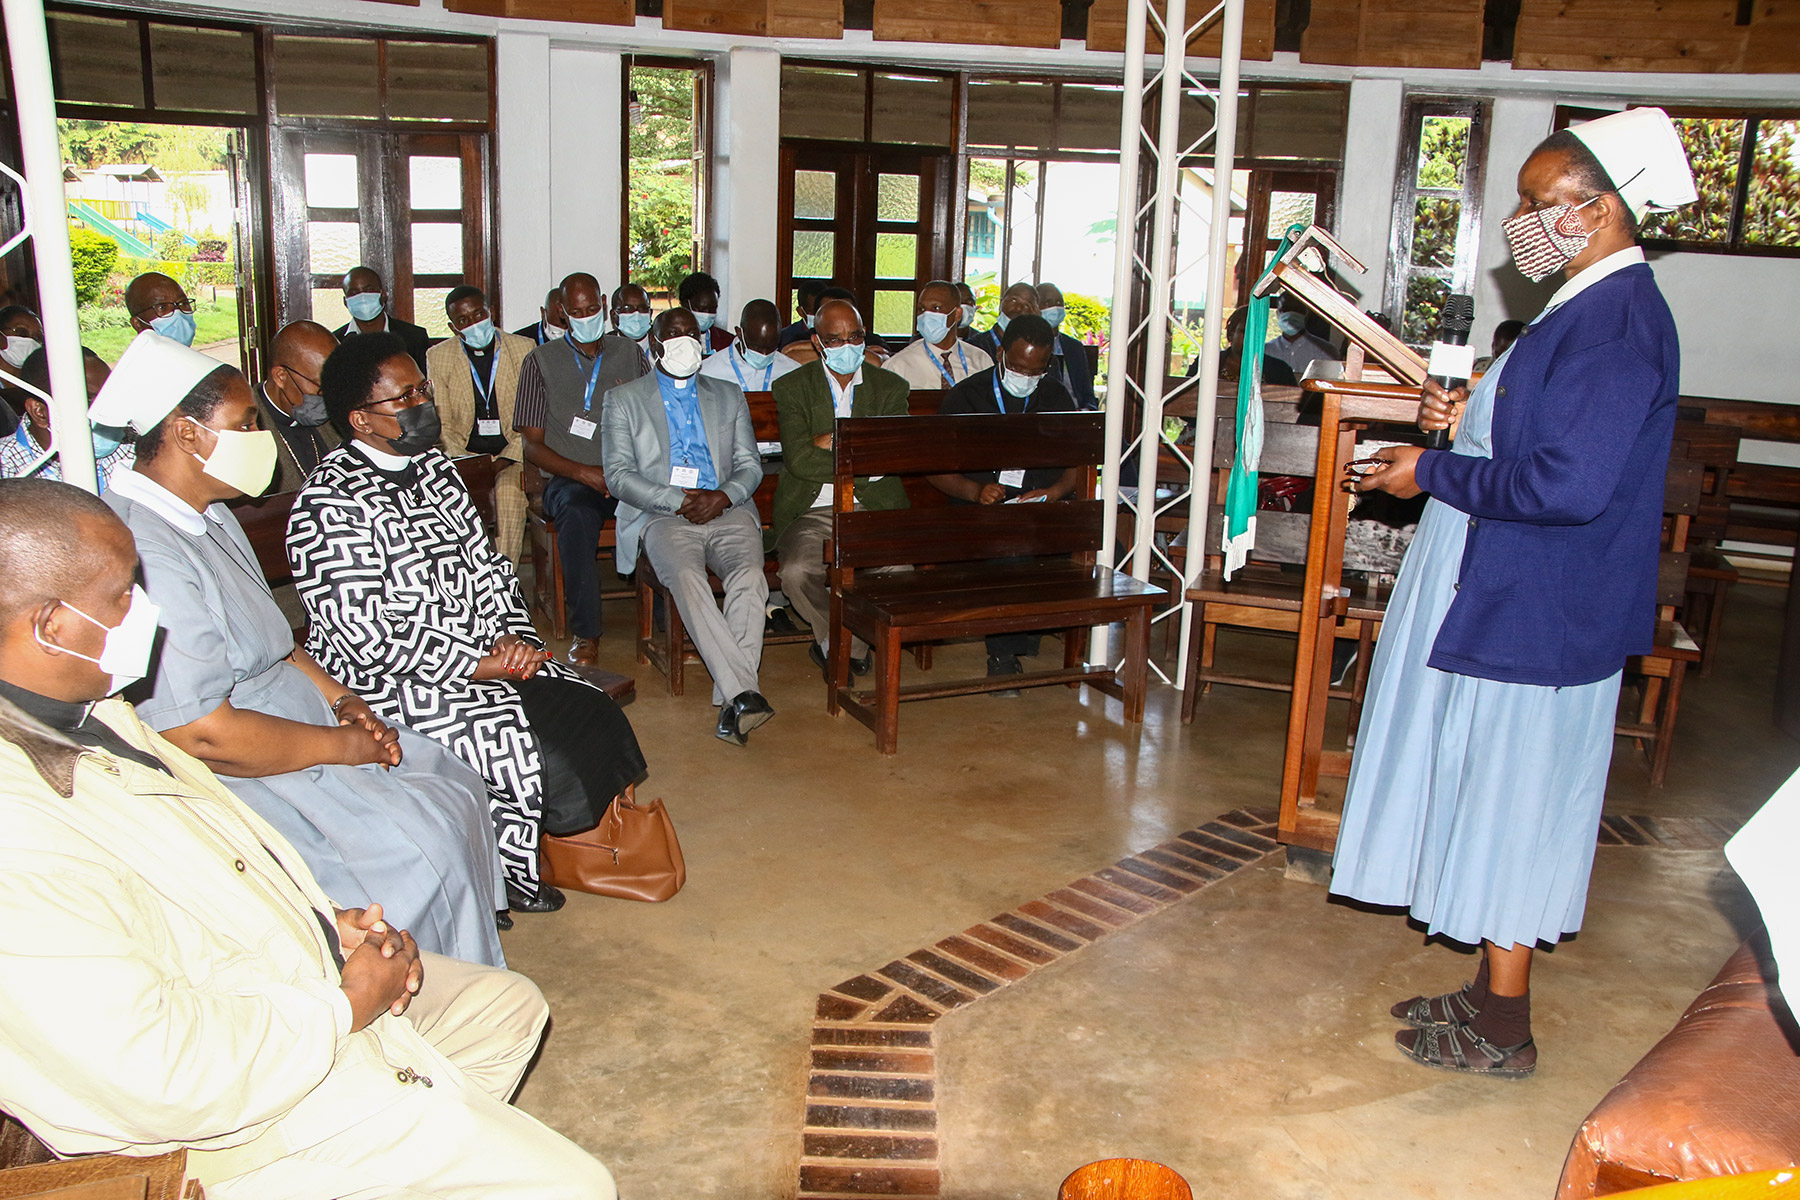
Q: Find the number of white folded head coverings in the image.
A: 2